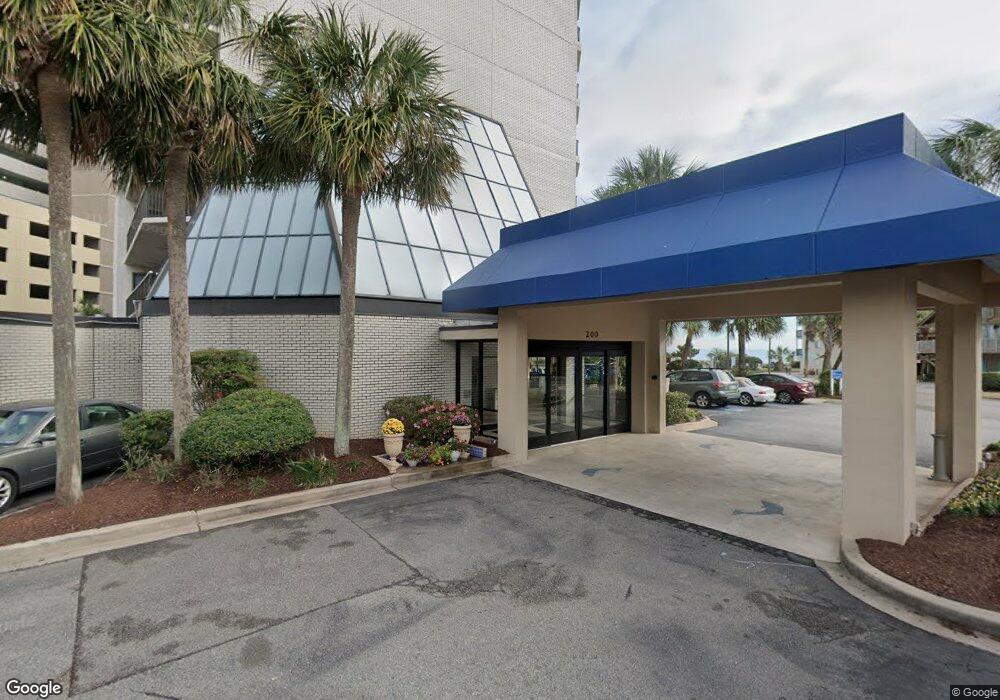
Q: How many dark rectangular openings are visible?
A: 12